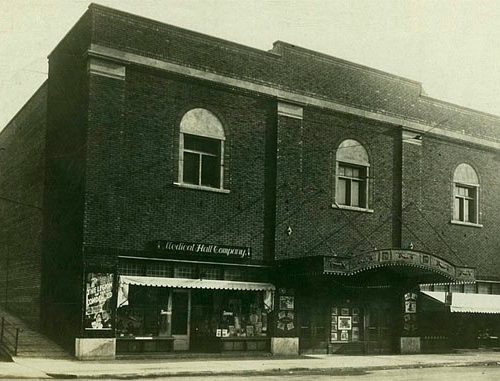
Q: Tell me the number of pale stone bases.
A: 3